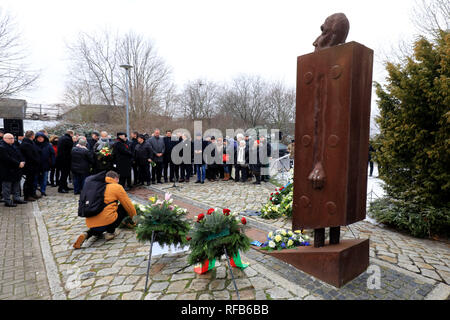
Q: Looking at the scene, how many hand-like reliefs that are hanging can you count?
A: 1